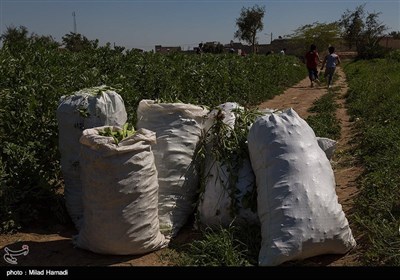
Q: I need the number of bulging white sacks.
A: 5